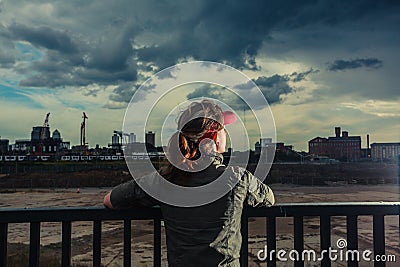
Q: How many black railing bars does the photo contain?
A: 12